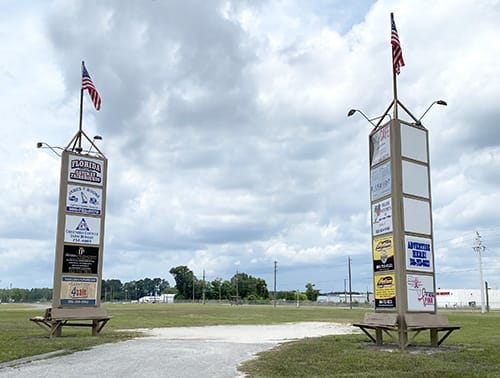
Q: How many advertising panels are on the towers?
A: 15